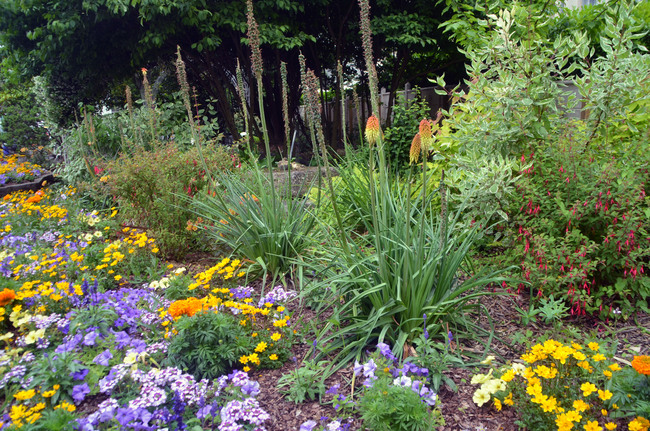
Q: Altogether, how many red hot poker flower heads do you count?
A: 3